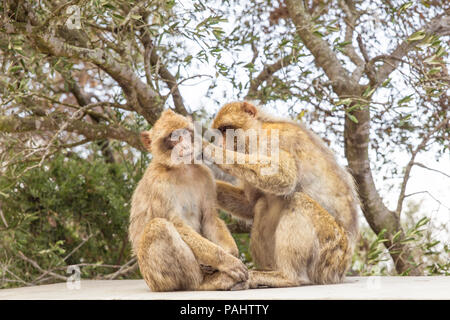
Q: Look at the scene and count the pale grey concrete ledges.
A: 1